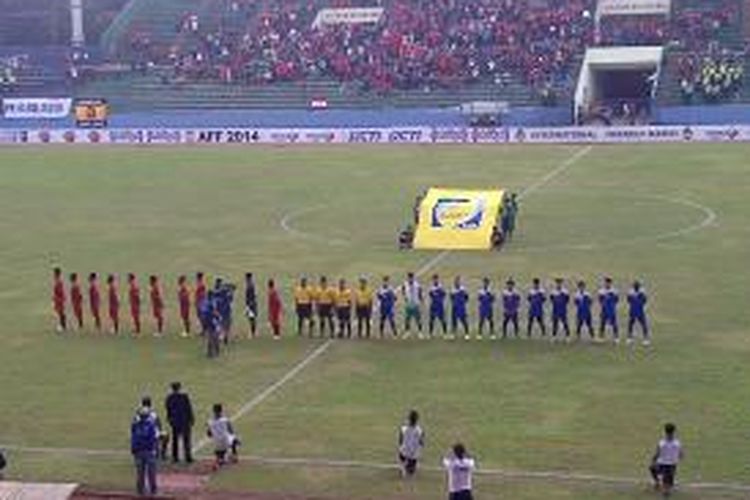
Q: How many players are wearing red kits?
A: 9